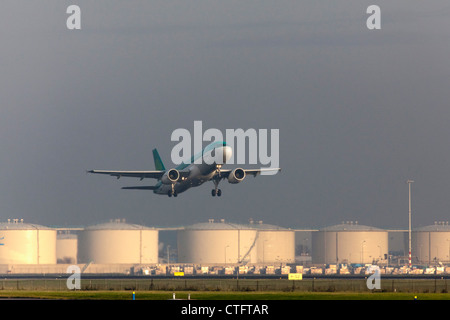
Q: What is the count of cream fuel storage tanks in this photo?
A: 7